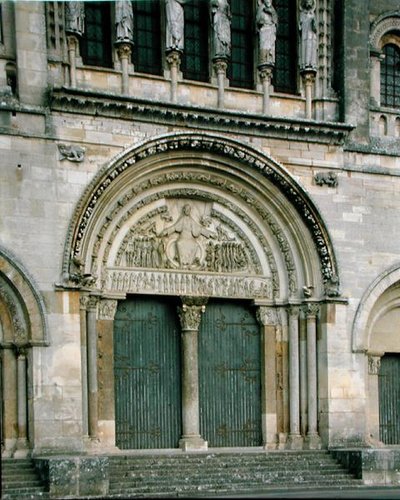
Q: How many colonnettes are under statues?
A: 6